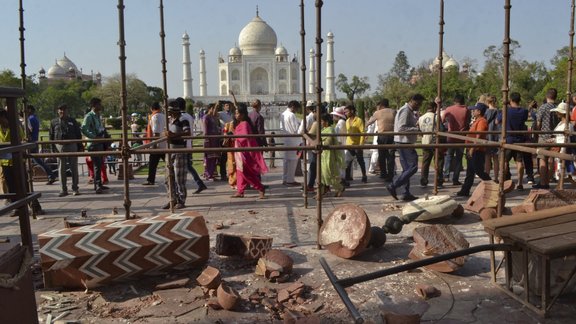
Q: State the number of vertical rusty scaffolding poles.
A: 8